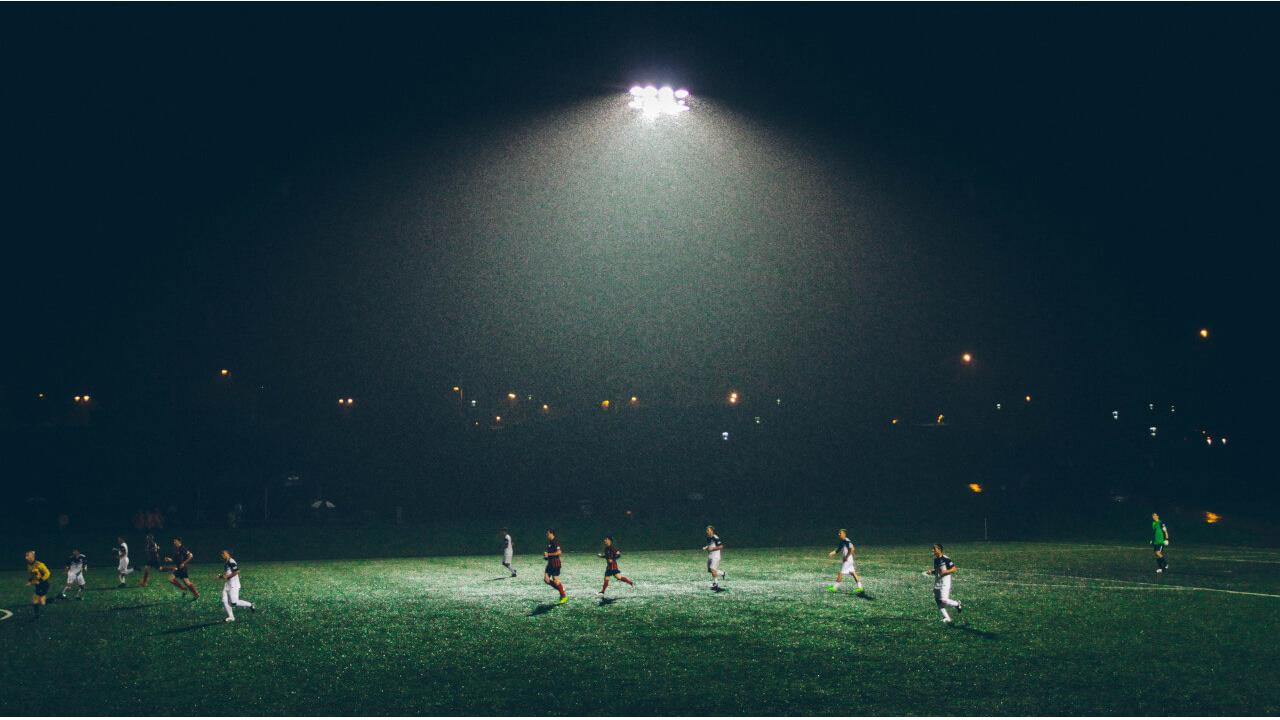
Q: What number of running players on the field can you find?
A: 11